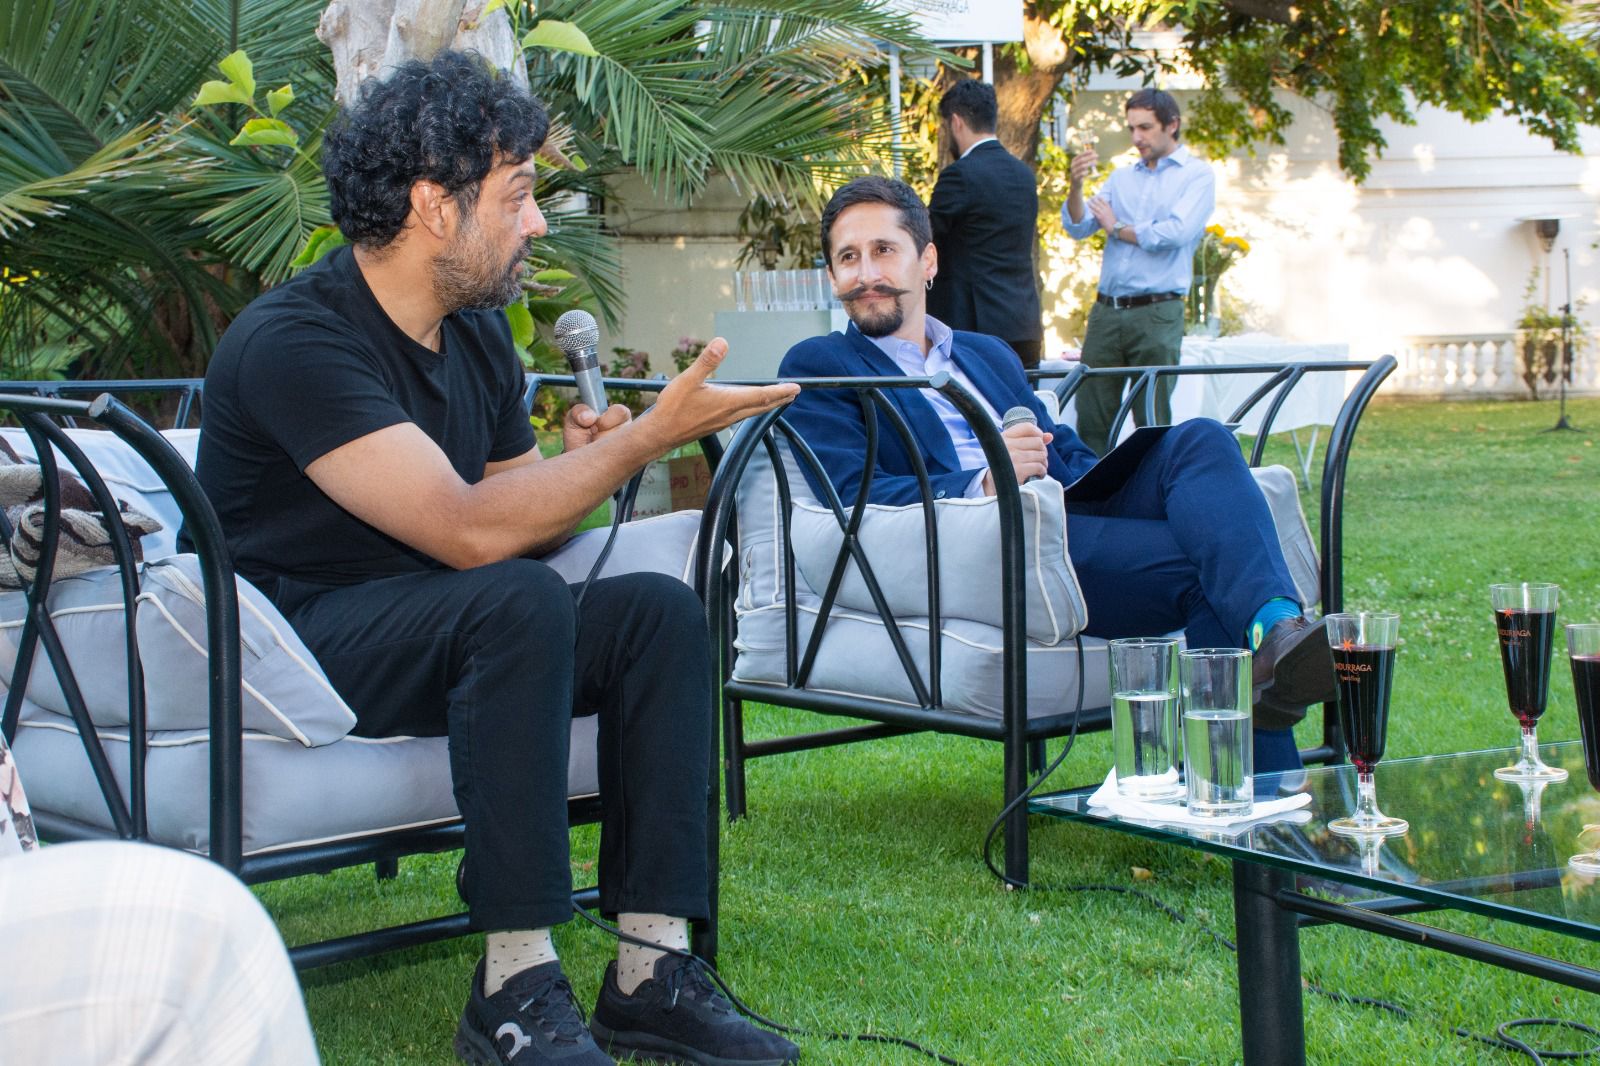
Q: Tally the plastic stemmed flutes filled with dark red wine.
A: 3